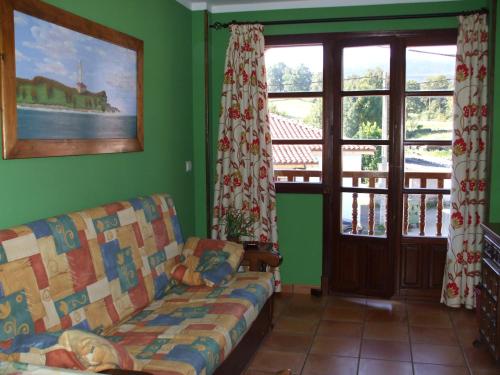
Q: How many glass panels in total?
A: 11